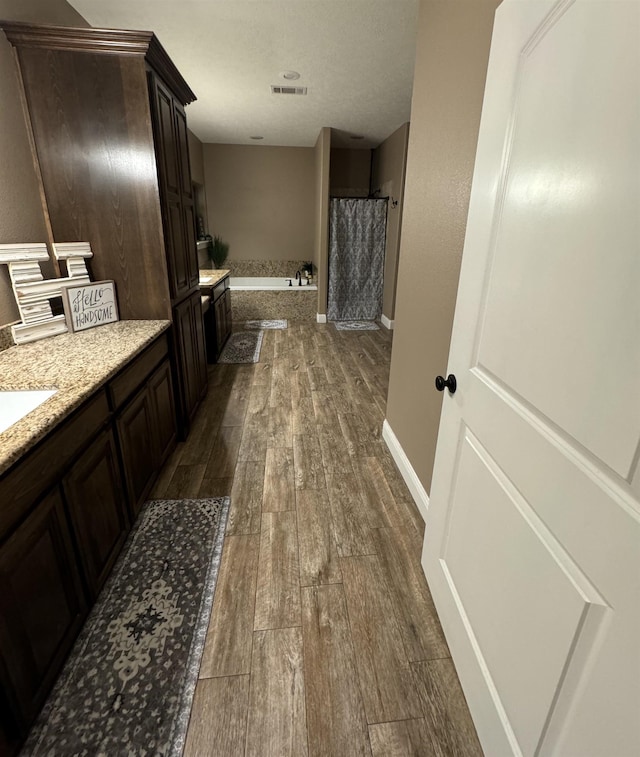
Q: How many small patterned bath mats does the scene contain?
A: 3